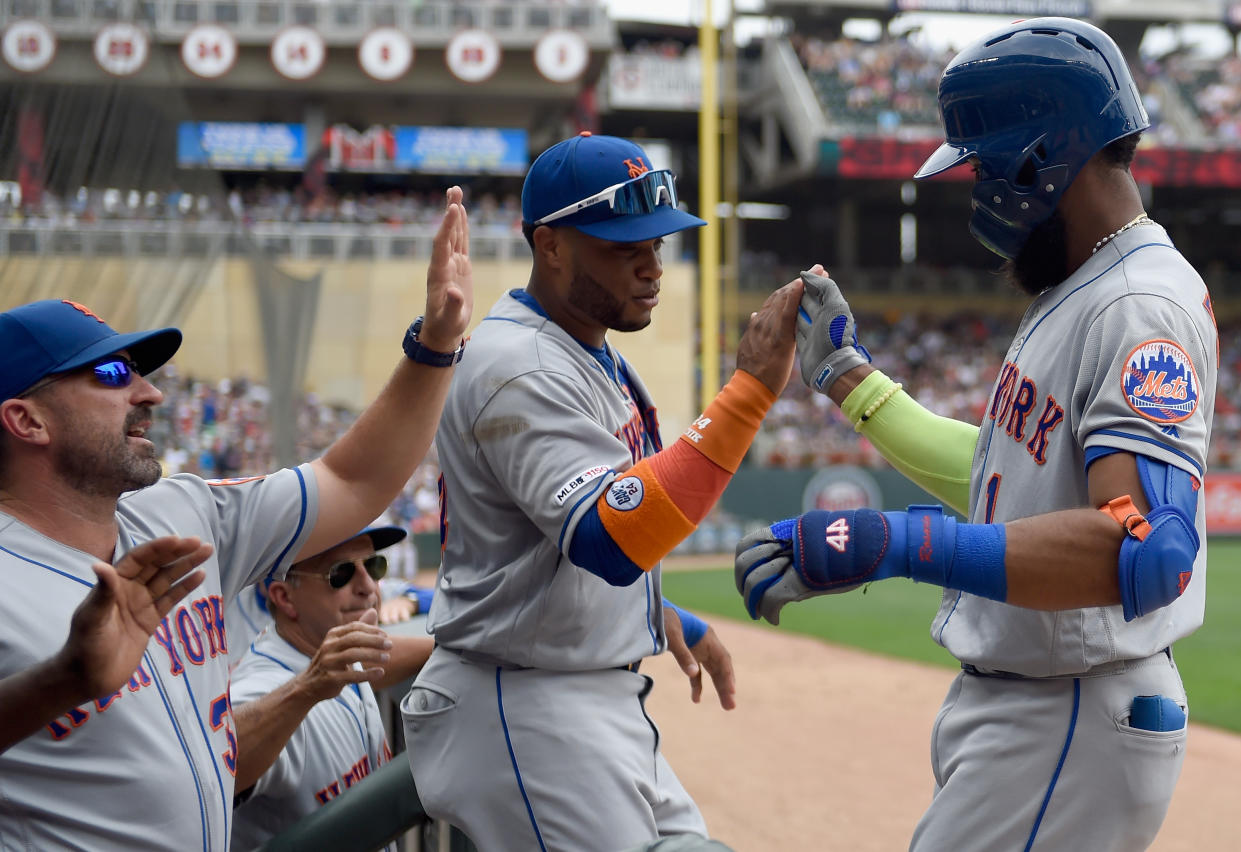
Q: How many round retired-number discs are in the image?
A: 7